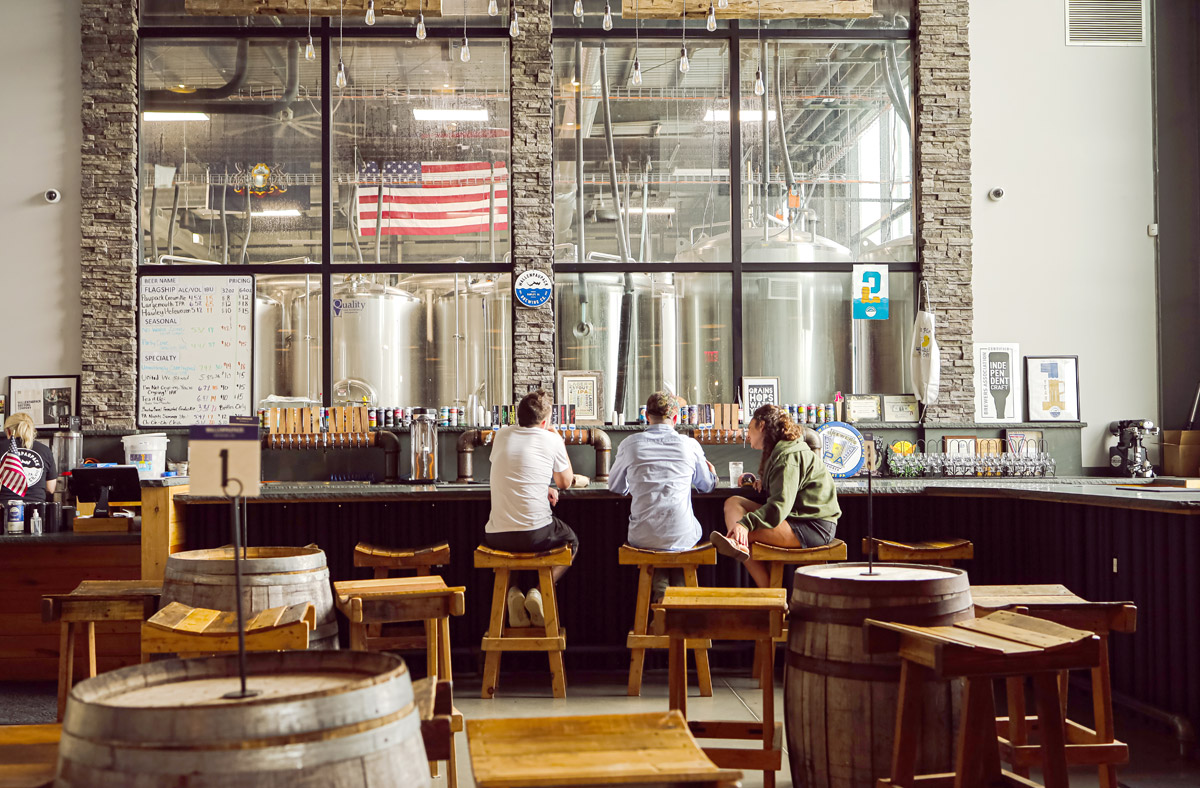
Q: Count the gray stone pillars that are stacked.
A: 3